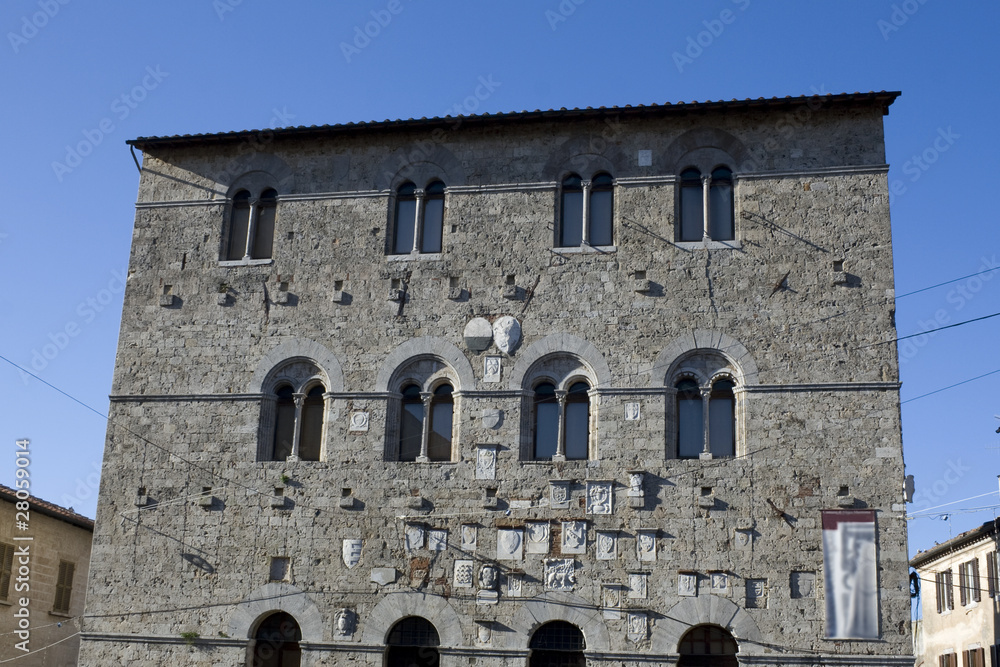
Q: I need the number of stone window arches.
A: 12